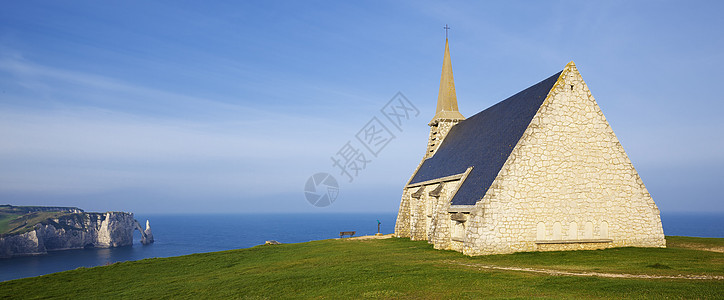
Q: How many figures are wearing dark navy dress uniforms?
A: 0